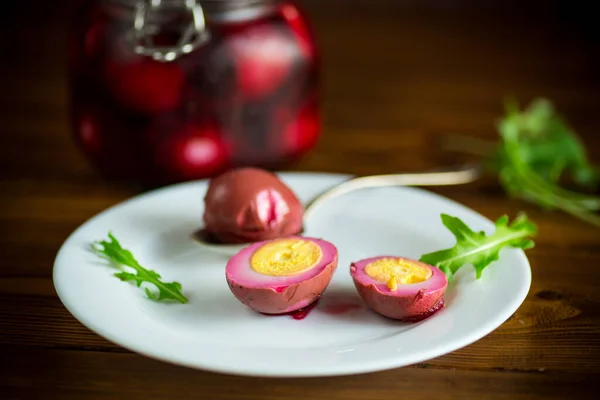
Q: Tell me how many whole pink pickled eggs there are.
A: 1